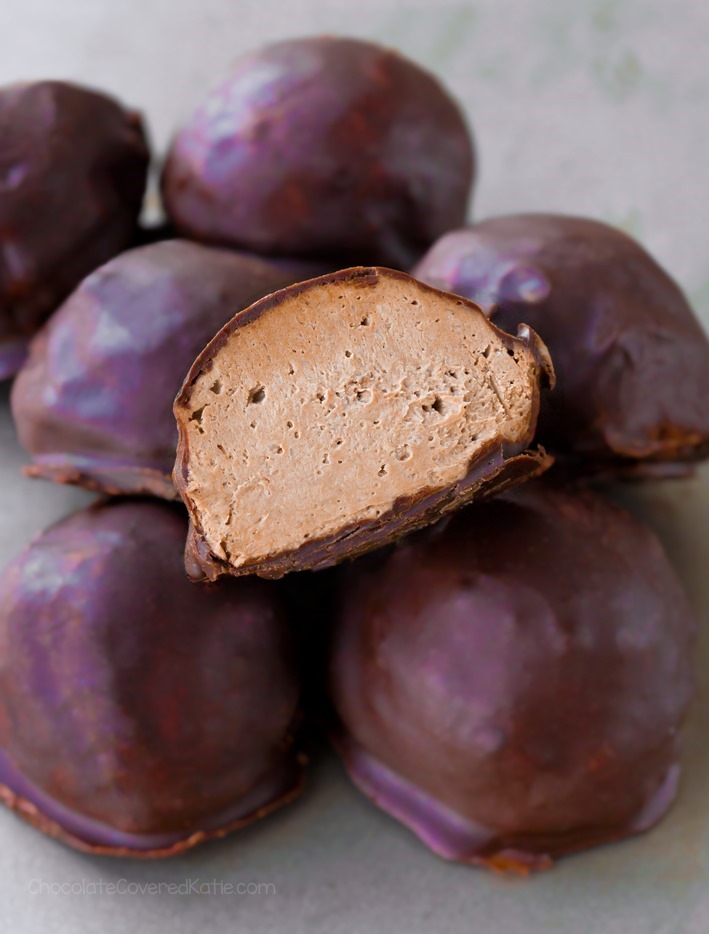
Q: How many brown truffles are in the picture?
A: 7